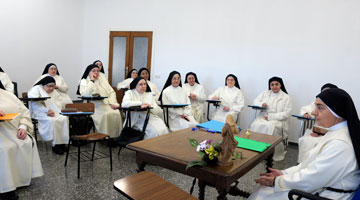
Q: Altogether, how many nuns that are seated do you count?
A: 15